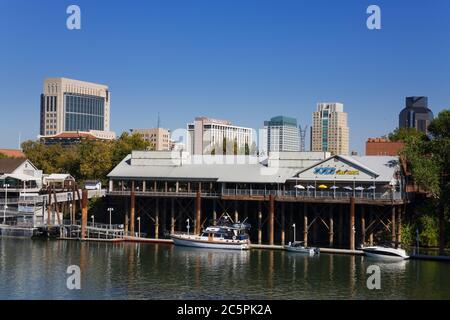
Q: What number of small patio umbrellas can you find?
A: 7